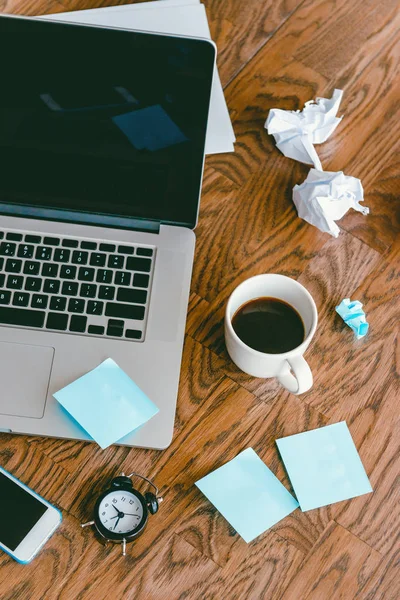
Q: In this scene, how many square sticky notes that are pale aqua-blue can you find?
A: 3